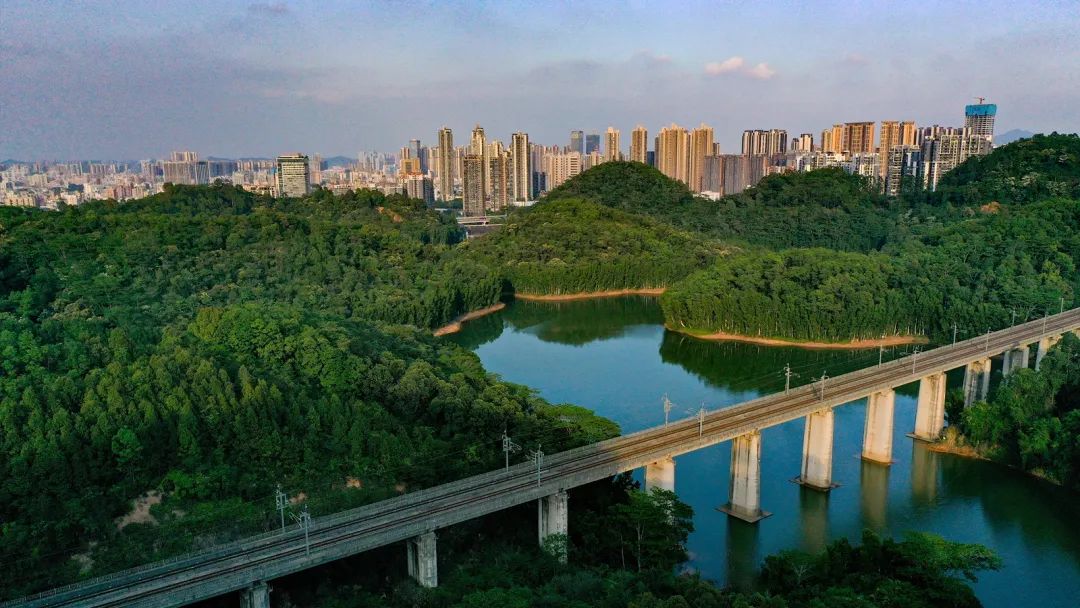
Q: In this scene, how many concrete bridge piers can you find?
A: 11